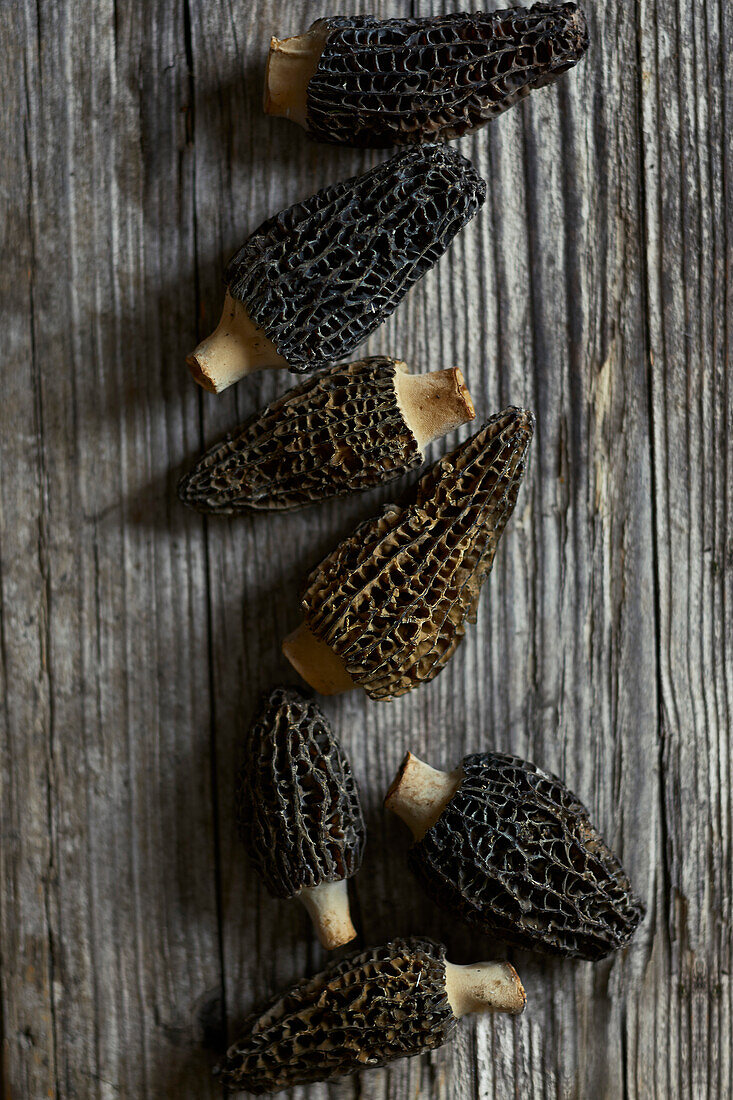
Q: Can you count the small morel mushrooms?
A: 7